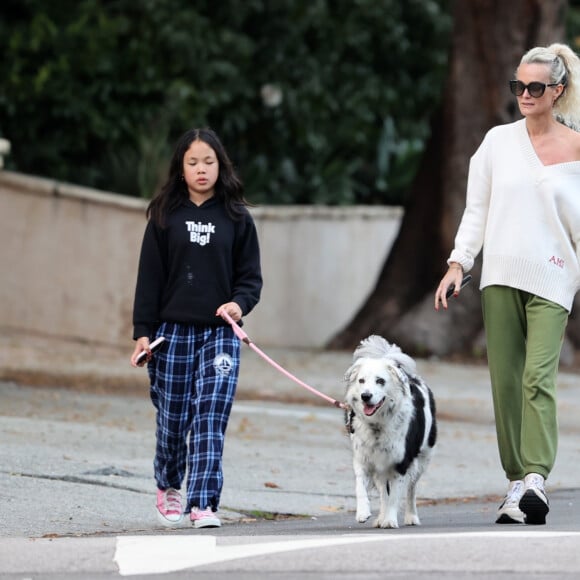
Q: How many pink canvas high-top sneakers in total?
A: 2